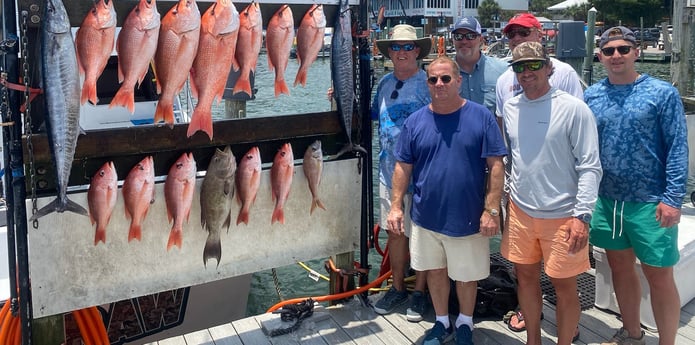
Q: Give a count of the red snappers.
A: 12